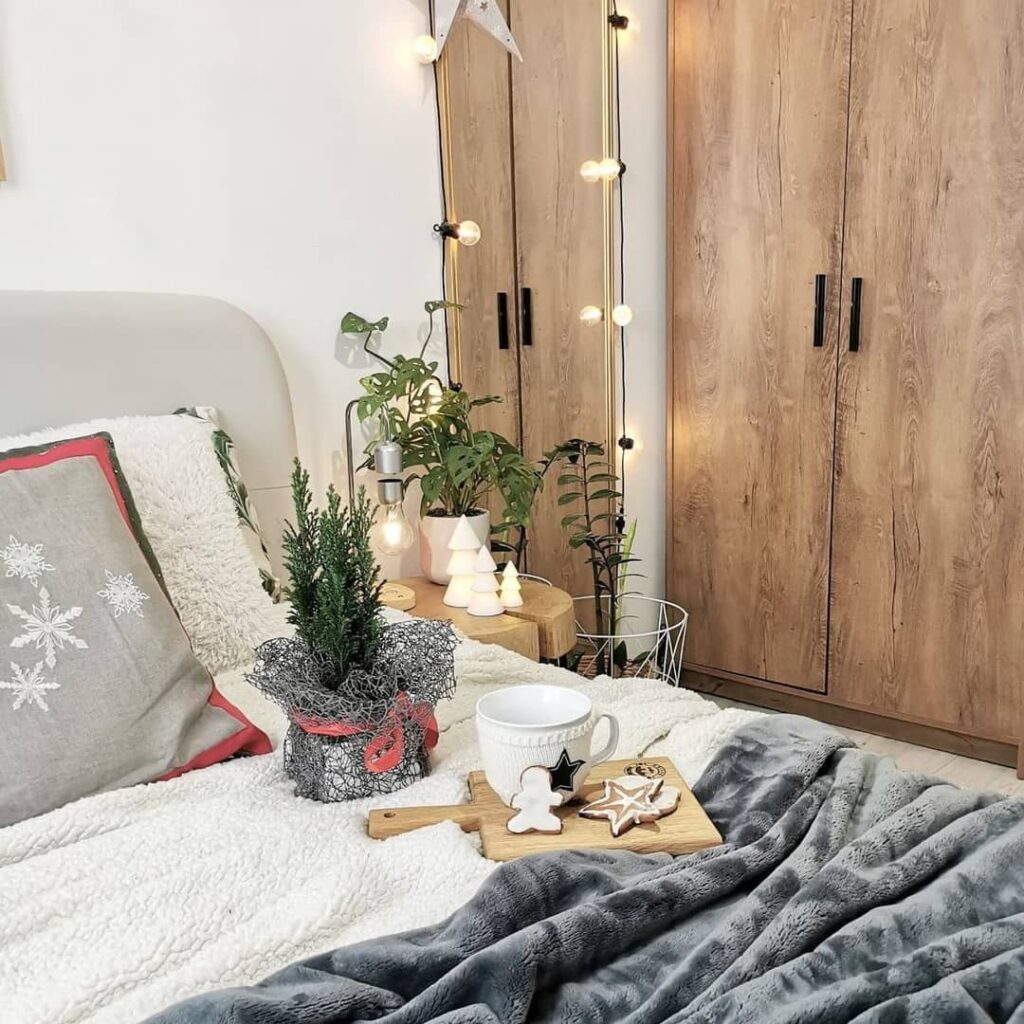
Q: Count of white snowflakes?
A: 4